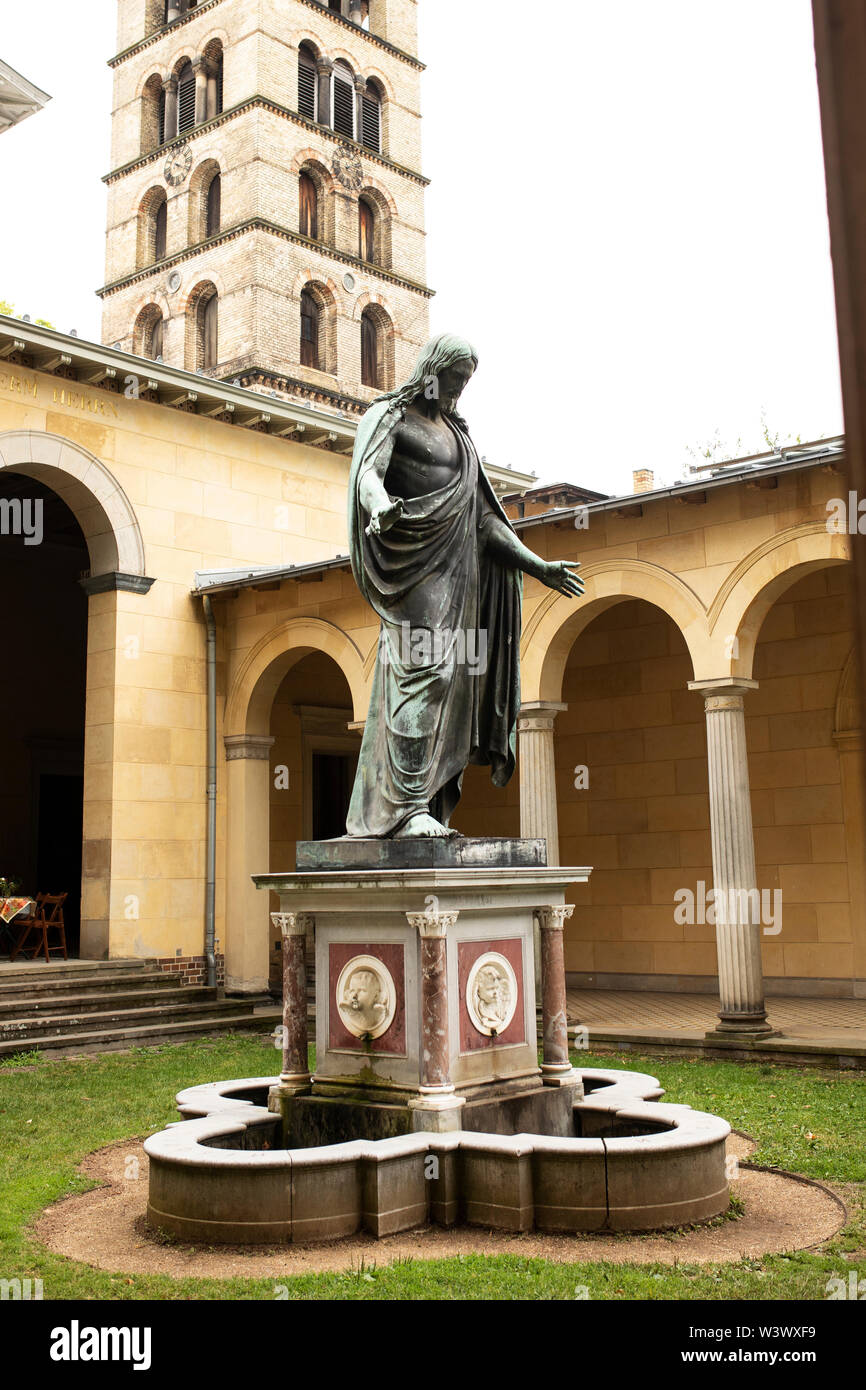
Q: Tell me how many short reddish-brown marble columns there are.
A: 3